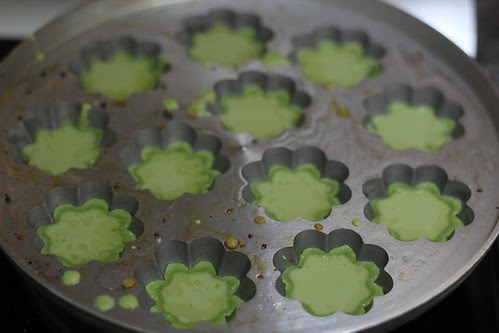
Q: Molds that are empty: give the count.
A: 0